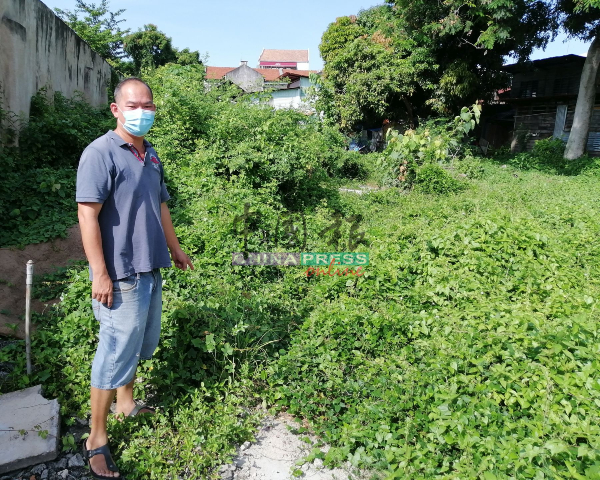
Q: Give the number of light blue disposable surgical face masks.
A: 1